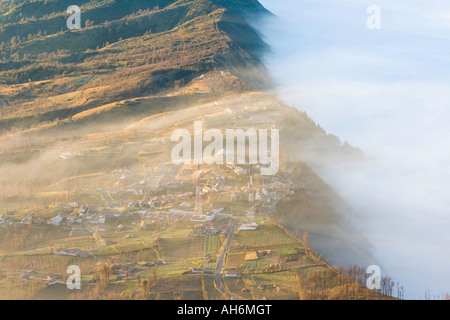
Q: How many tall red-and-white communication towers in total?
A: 2